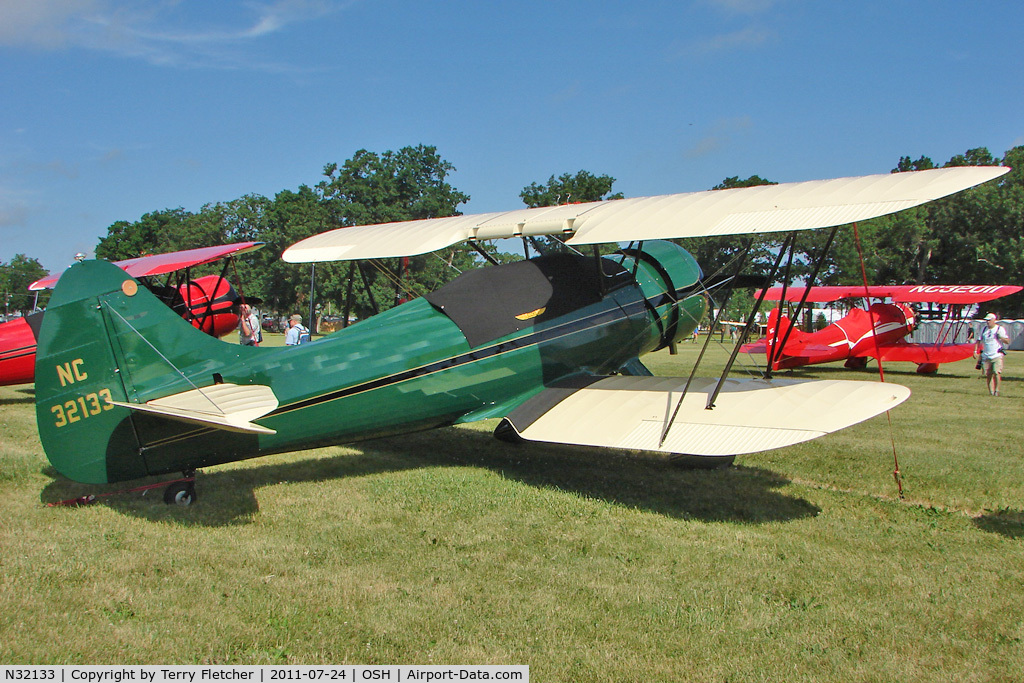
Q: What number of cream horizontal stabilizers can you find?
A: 1